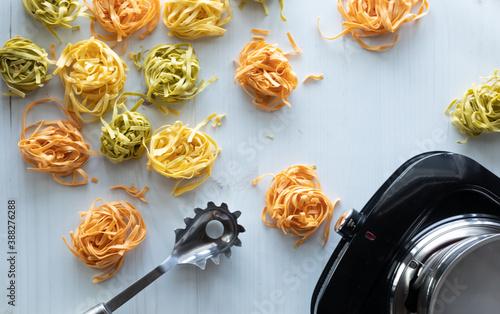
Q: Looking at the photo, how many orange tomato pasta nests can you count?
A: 6